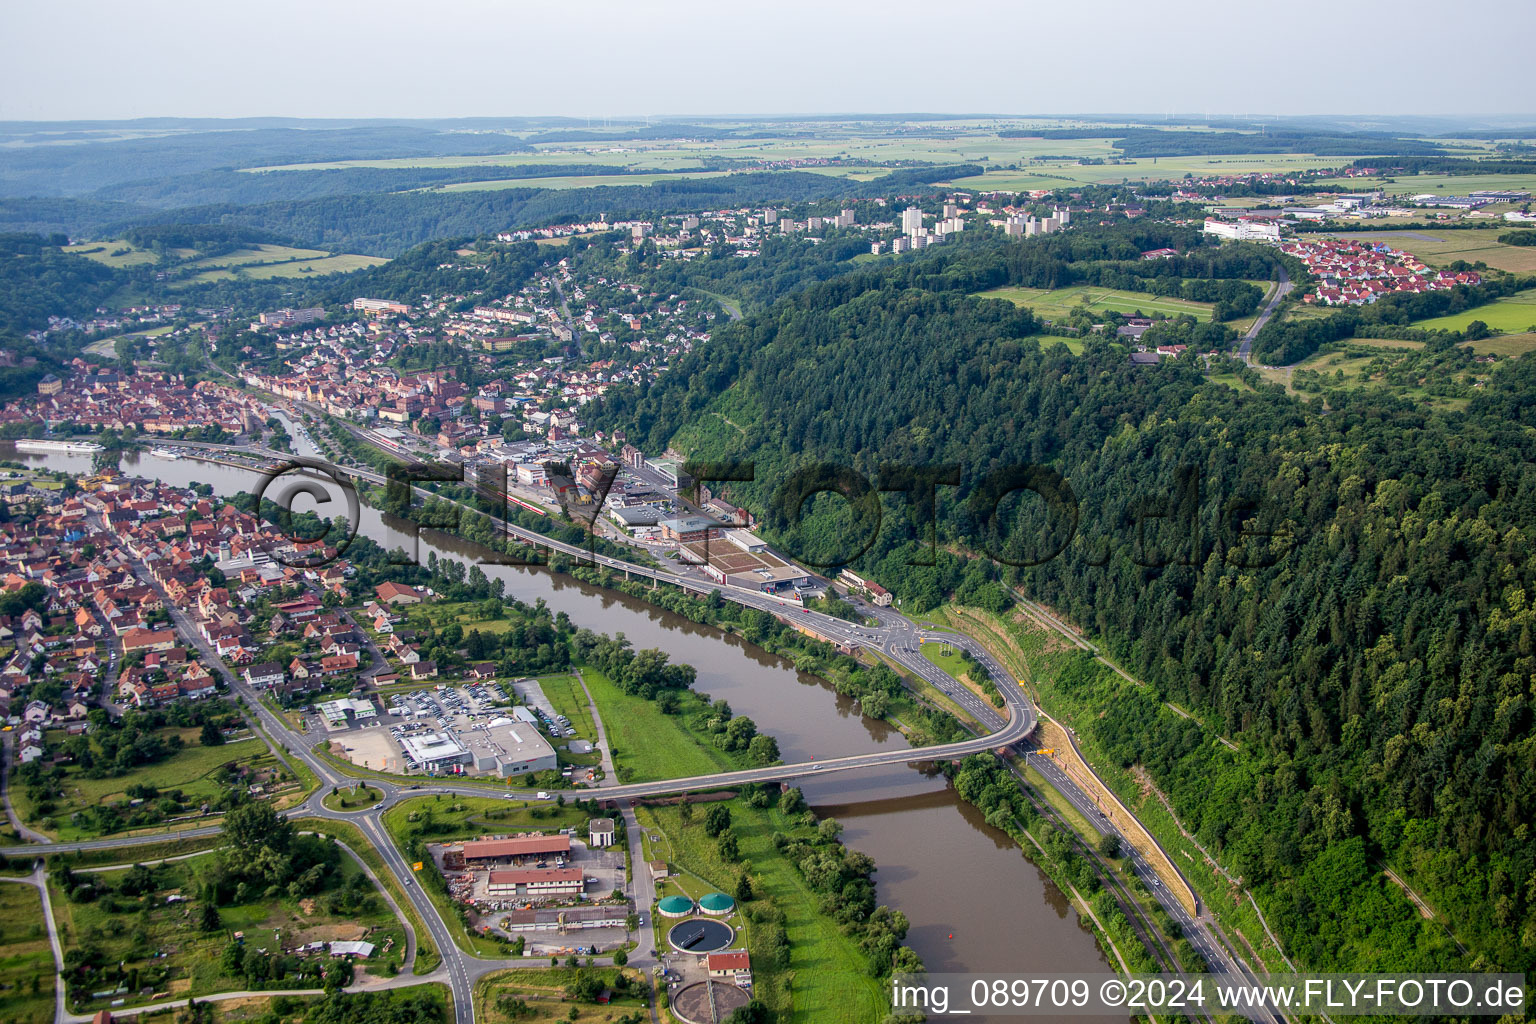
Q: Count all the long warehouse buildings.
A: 3